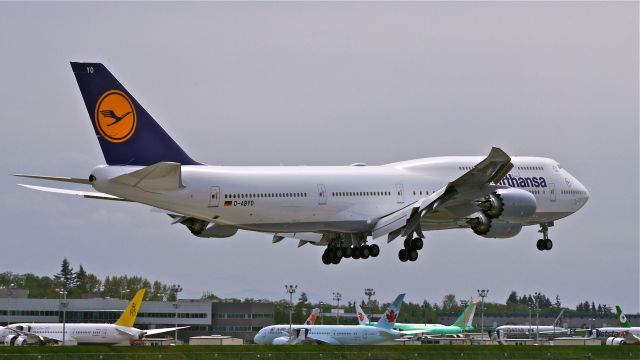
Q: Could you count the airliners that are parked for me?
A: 8